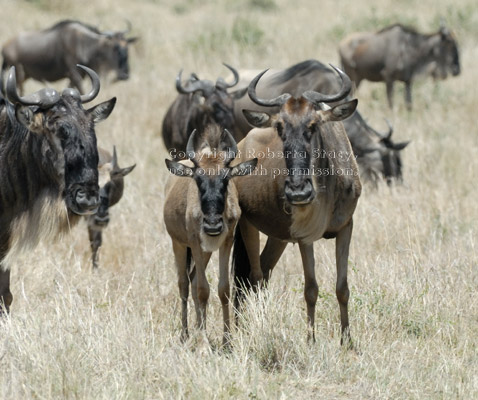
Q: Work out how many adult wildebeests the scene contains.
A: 6